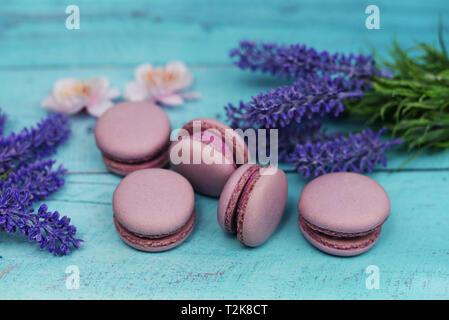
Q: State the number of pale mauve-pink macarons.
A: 5